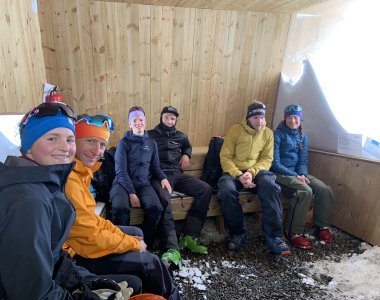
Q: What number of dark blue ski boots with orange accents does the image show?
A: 2